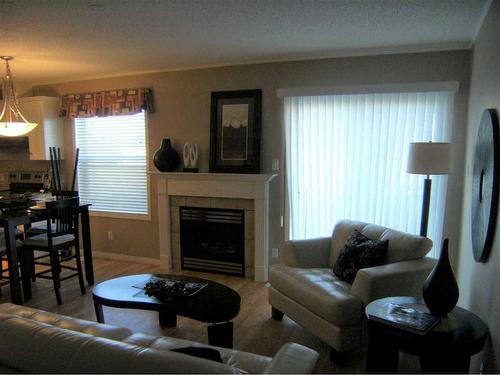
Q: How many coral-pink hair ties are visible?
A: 0